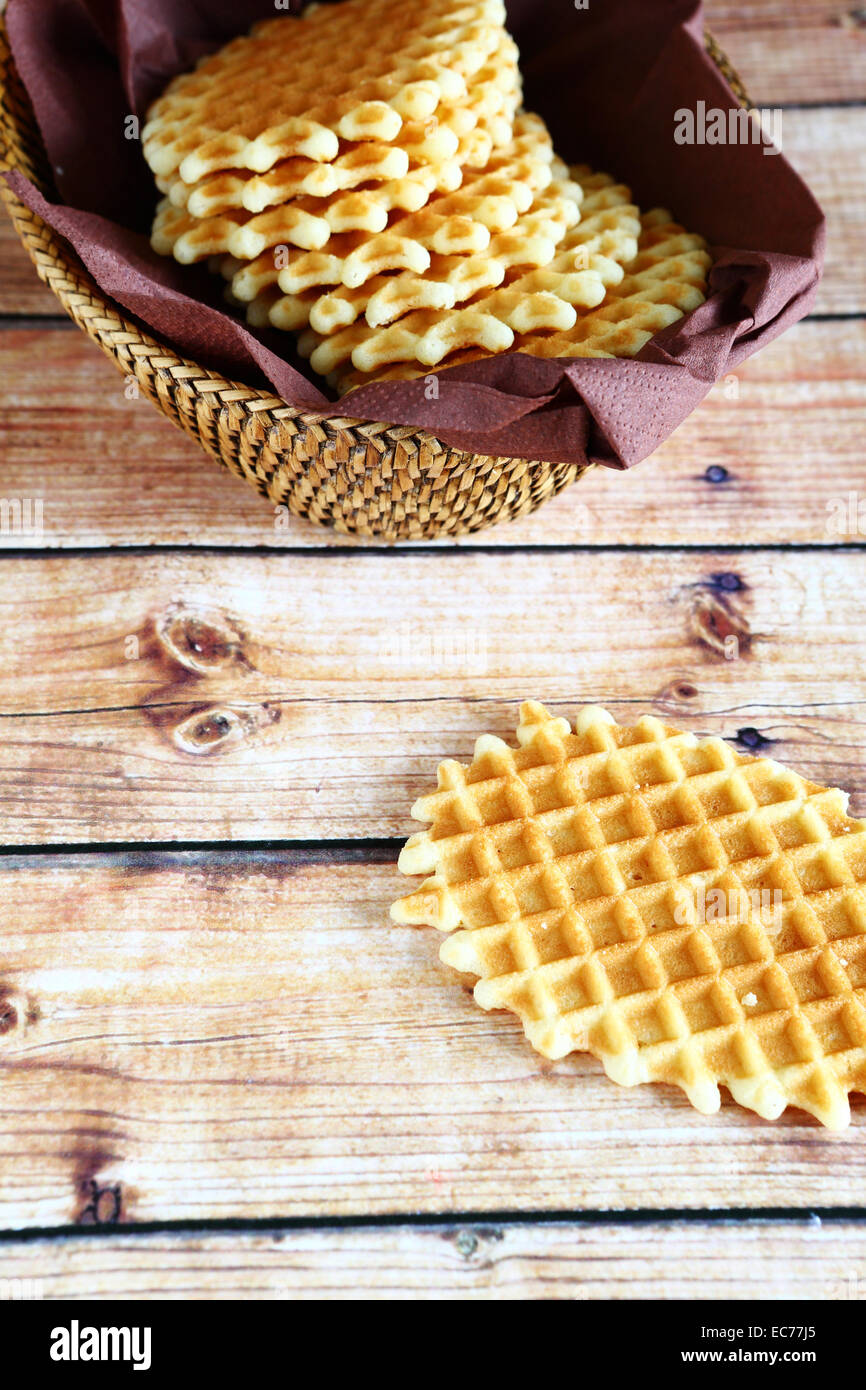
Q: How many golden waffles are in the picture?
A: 8